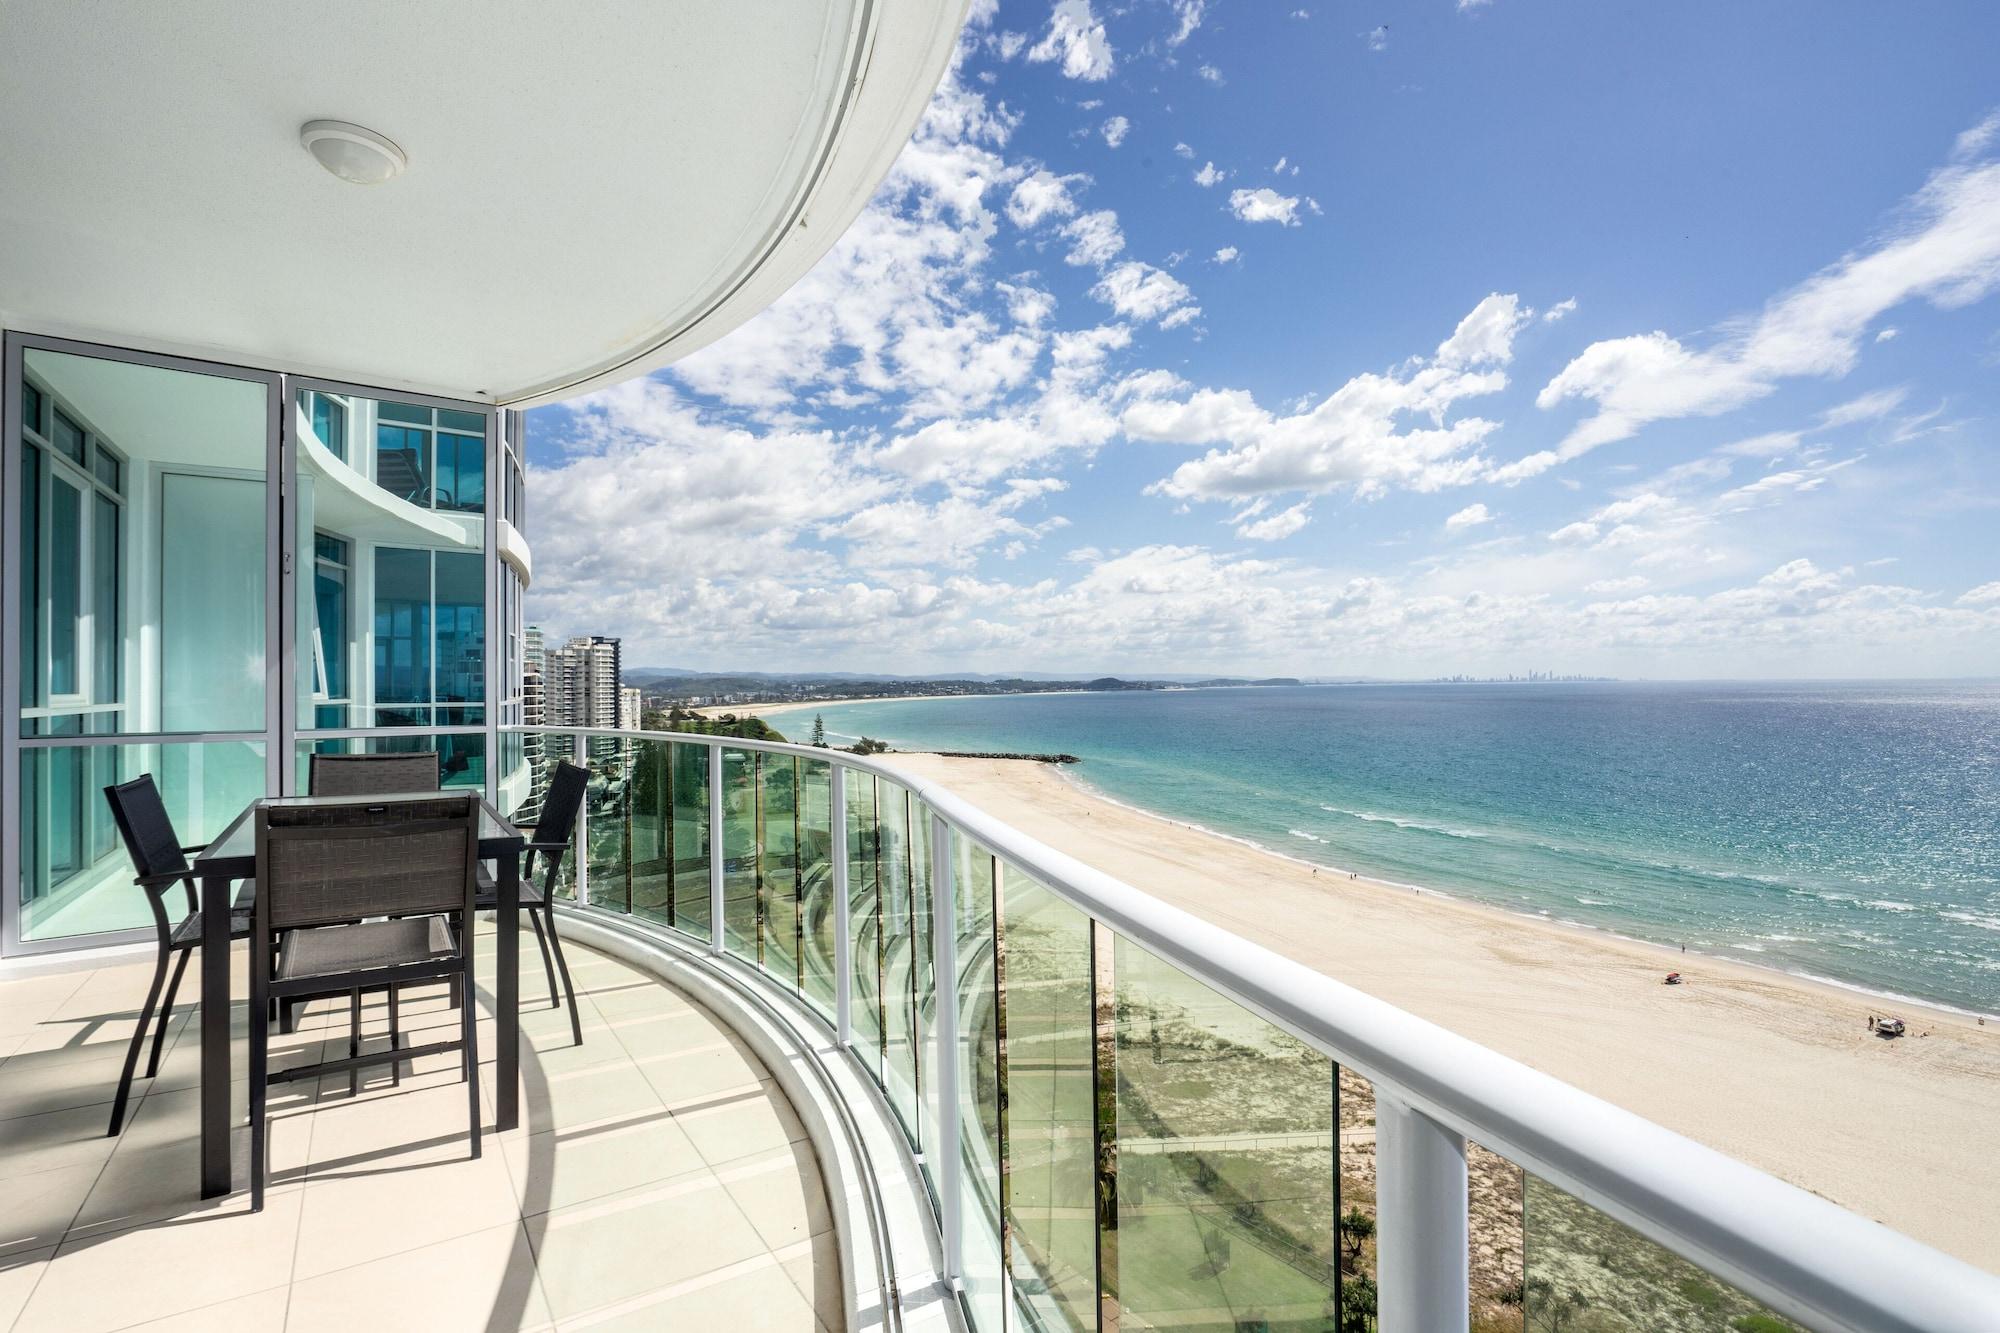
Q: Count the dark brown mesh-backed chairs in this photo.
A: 4